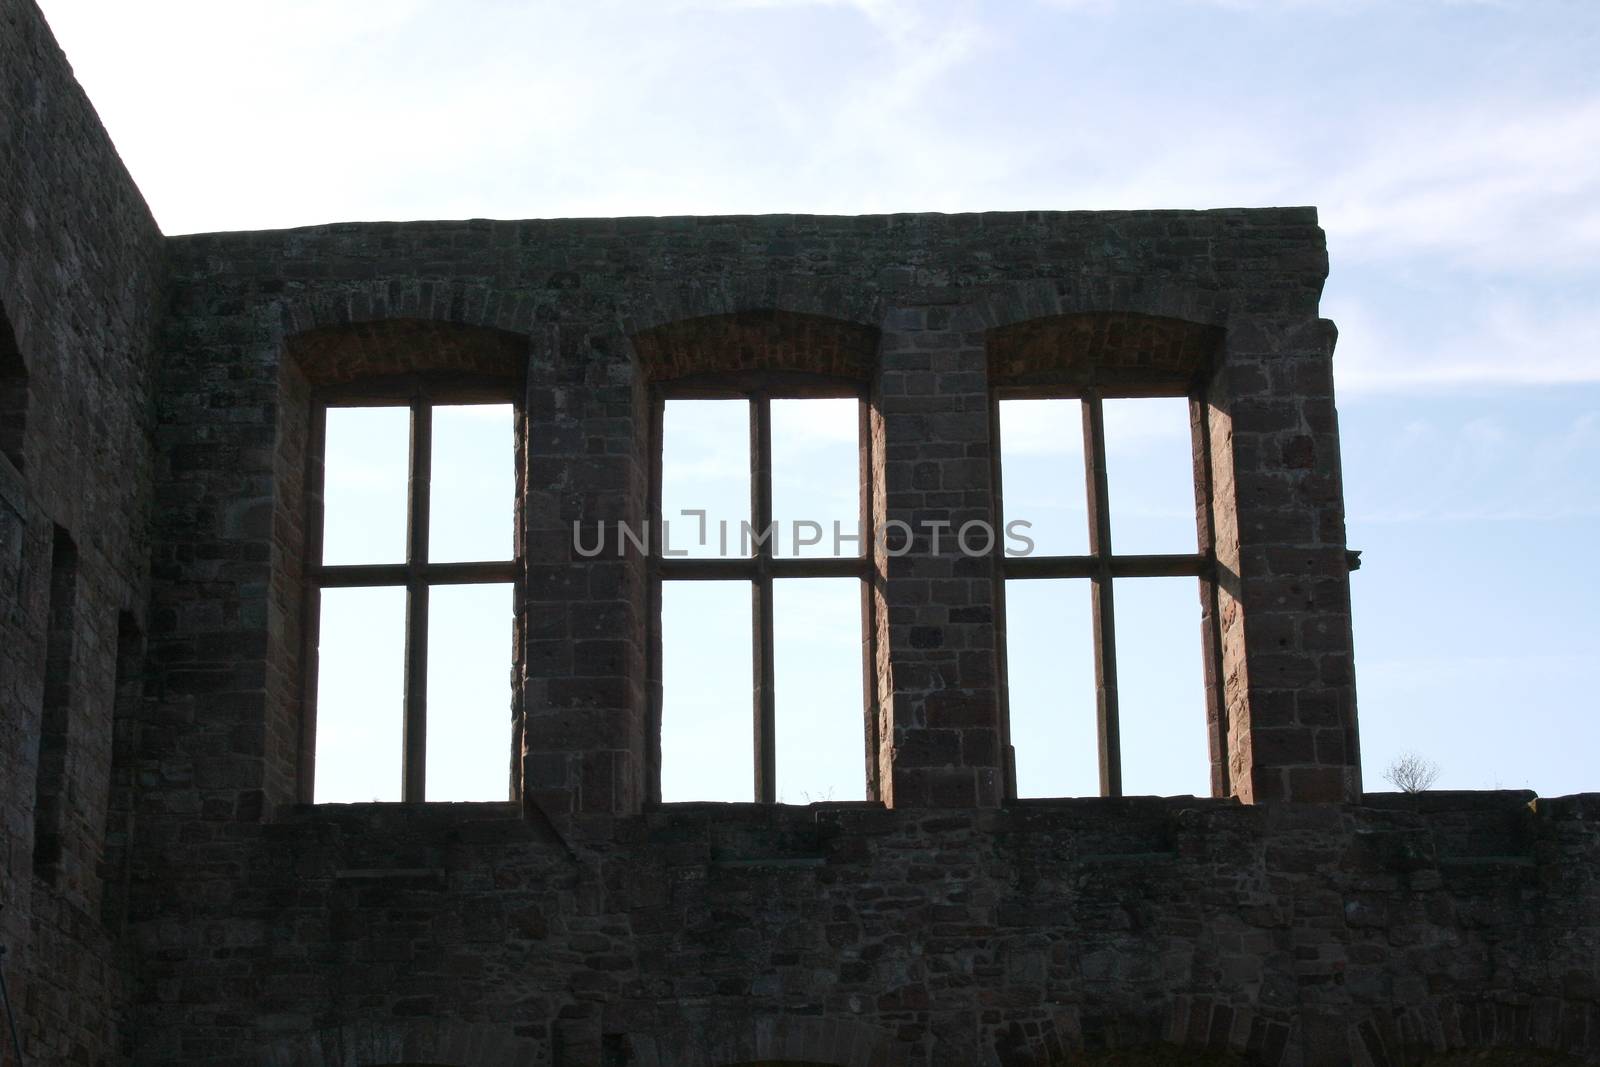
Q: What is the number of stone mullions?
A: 3